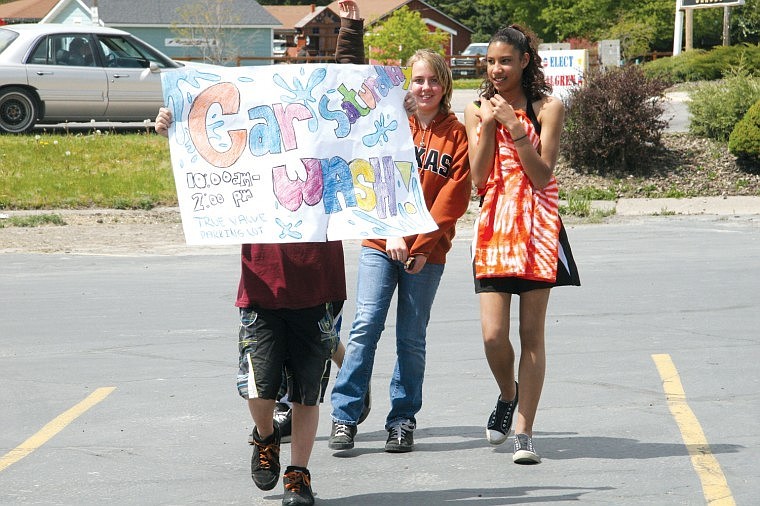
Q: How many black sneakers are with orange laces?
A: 2